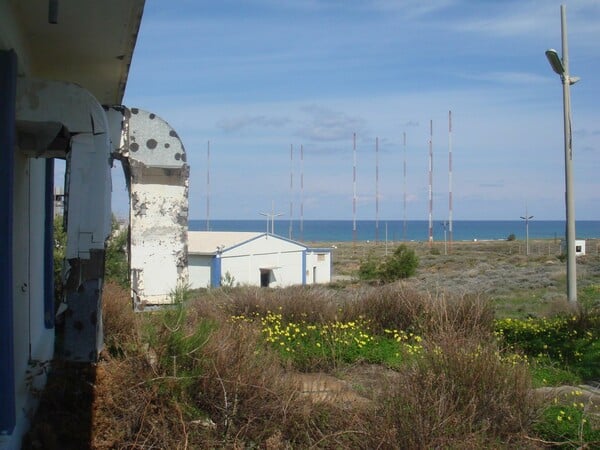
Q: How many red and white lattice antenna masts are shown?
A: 8